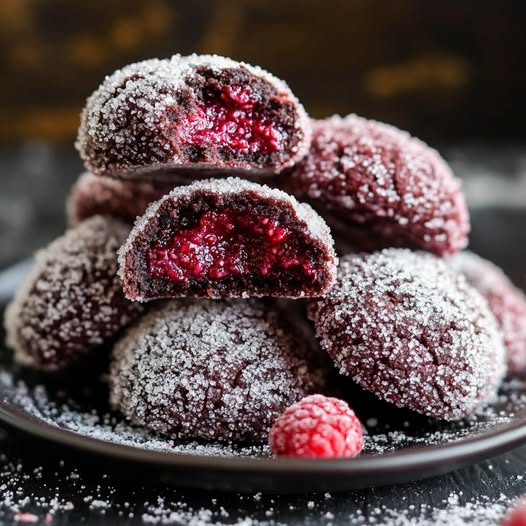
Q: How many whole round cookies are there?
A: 6